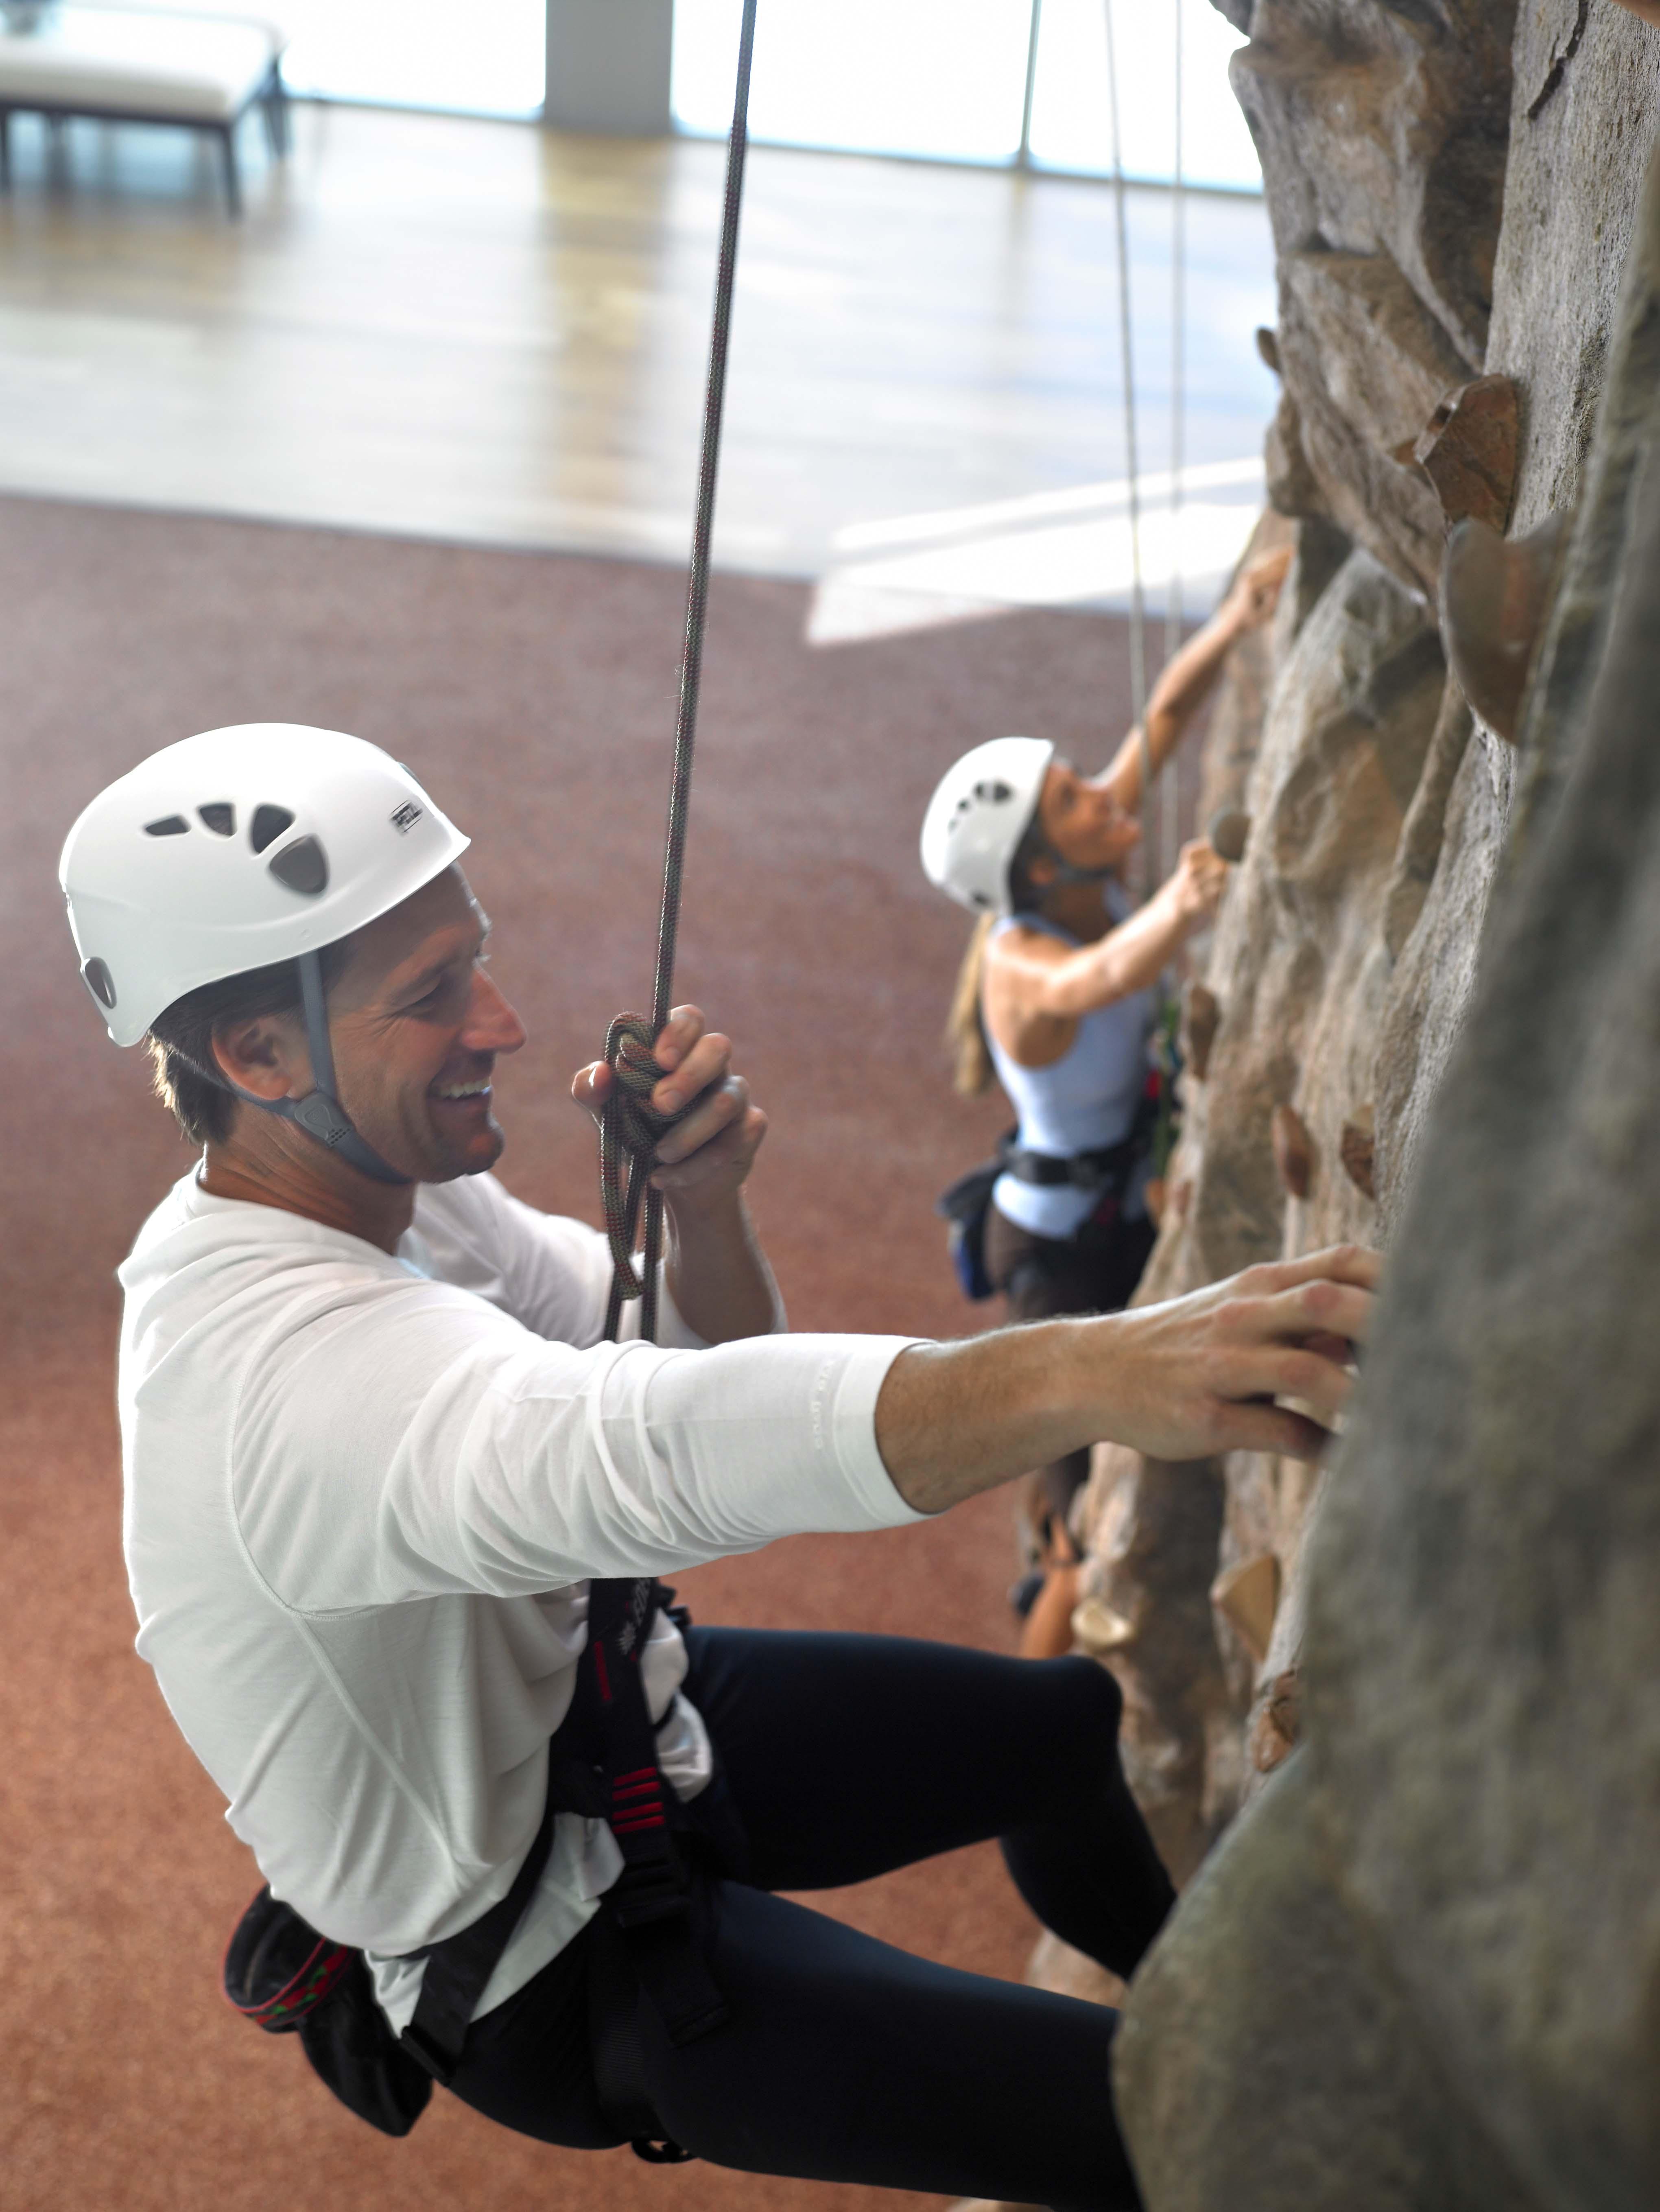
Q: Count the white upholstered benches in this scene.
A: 1